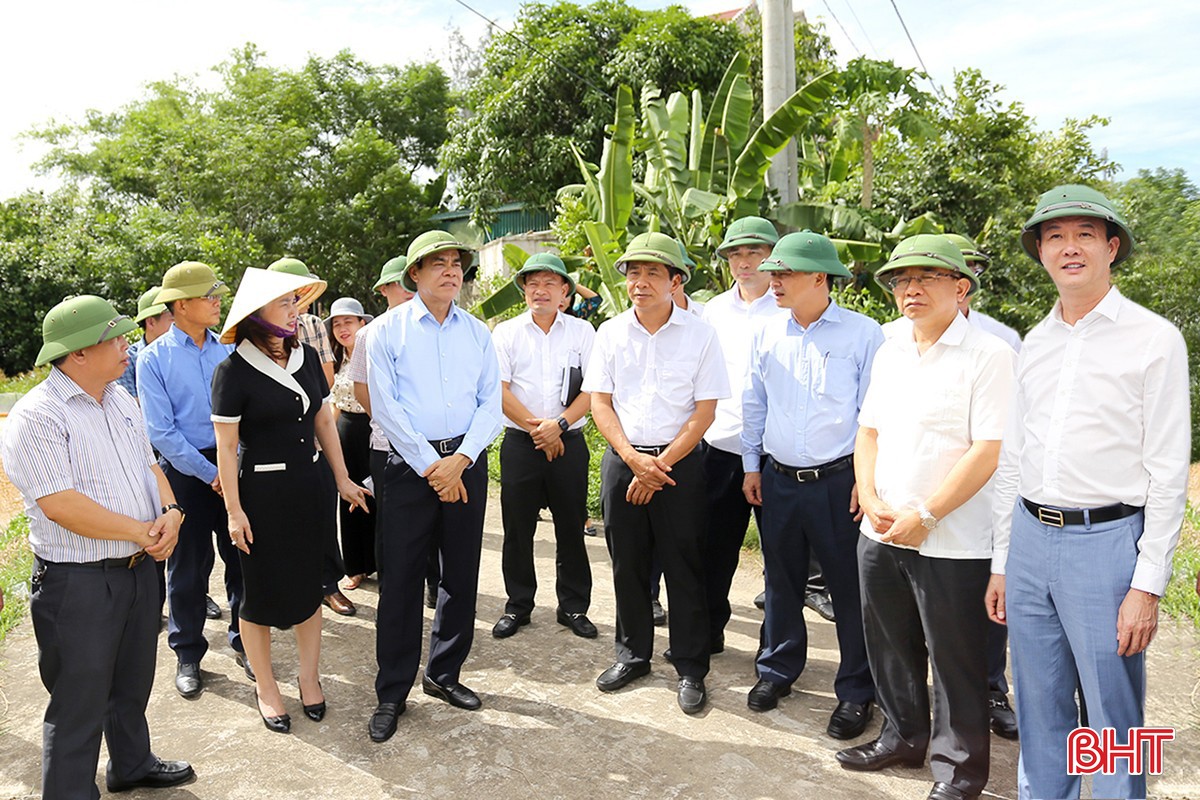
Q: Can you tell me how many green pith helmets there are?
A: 14